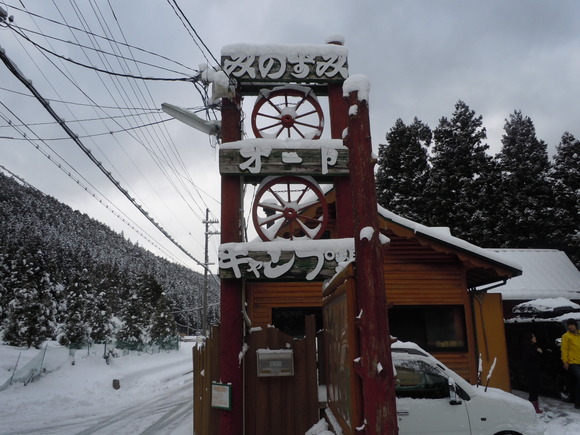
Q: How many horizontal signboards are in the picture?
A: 3